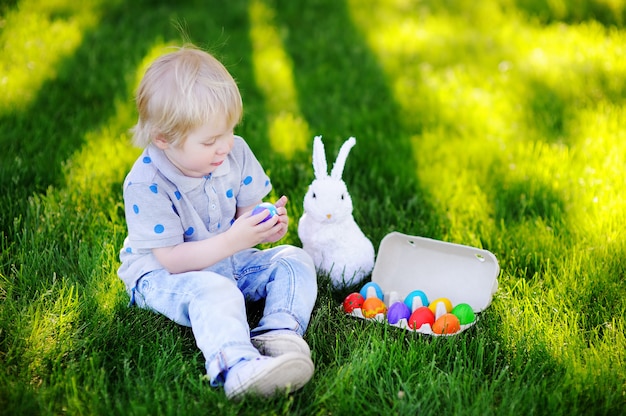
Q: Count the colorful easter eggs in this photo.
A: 10